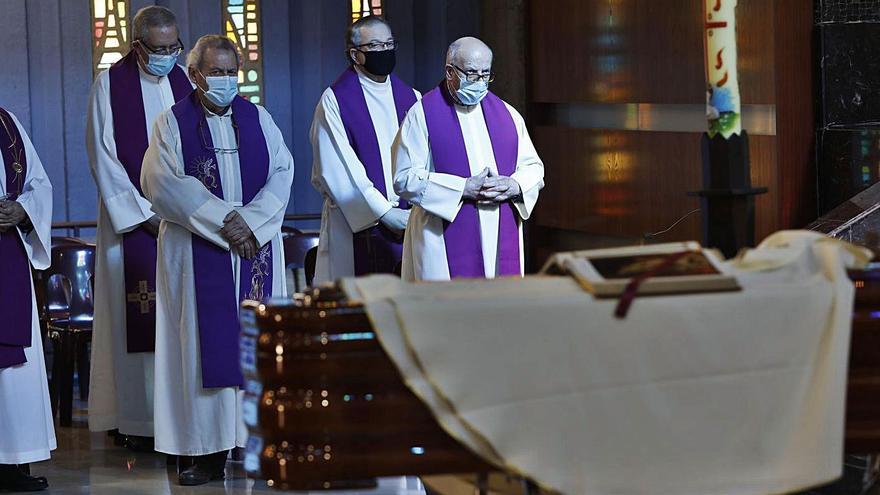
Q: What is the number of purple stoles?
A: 5